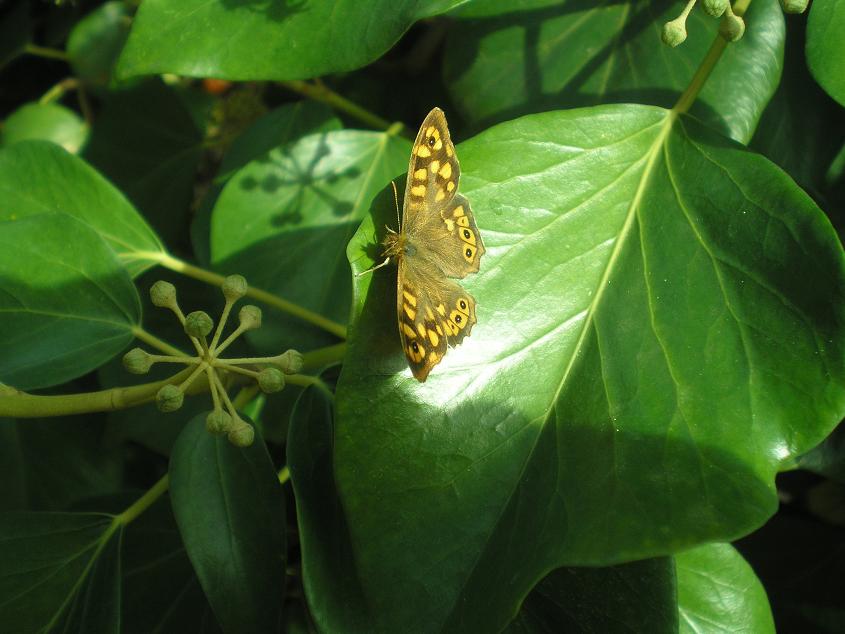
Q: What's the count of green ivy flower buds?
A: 14